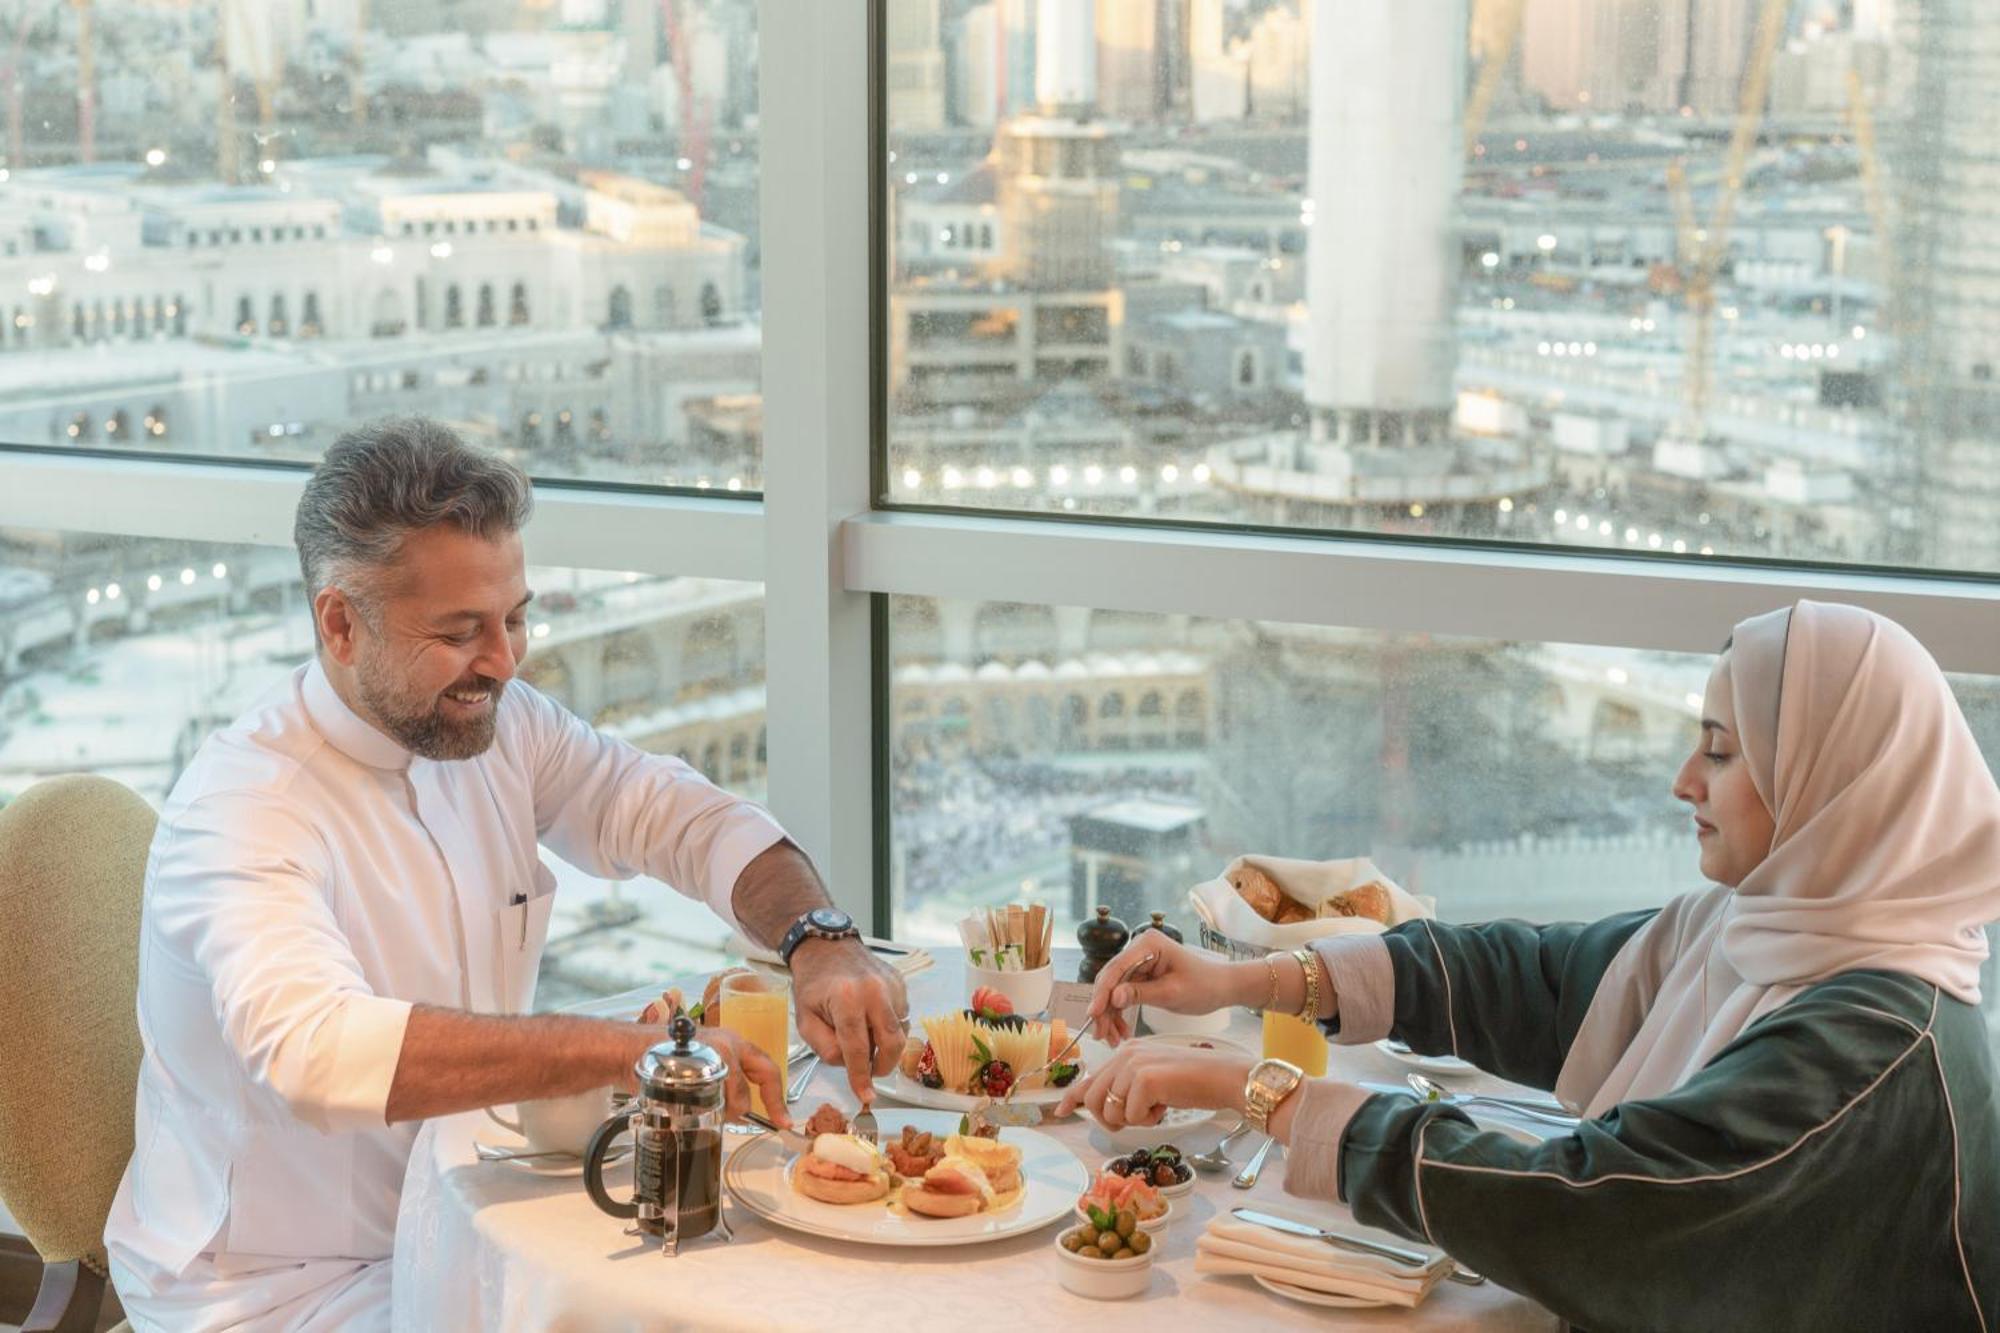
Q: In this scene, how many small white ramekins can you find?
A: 3